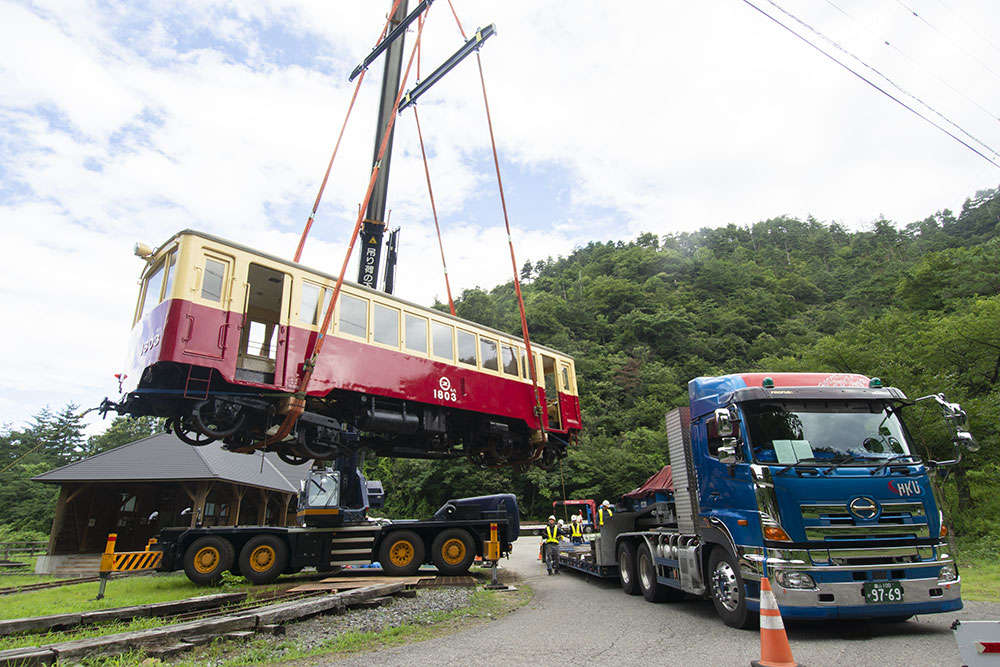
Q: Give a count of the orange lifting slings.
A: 4